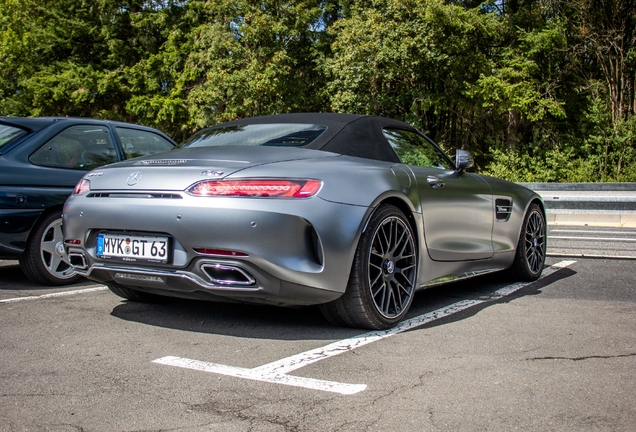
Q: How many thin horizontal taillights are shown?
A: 2